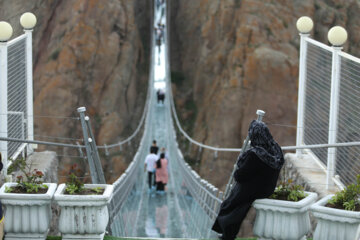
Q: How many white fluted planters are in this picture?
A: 4